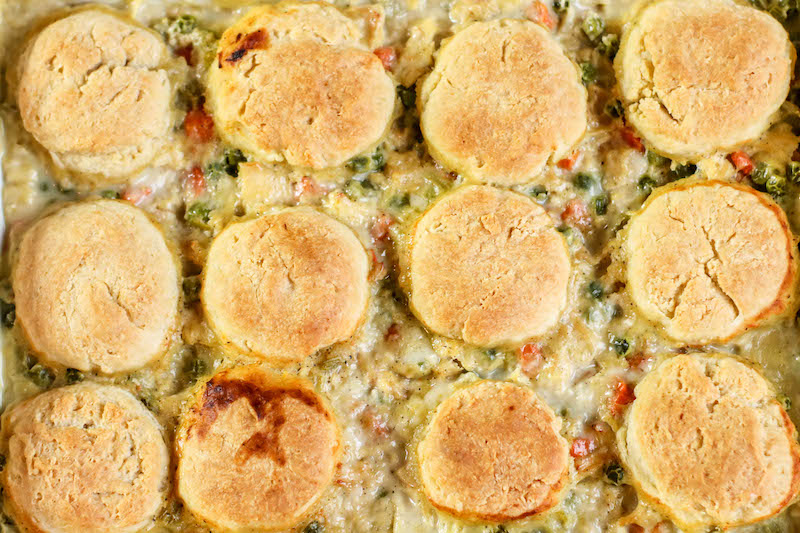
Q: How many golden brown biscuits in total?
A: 12